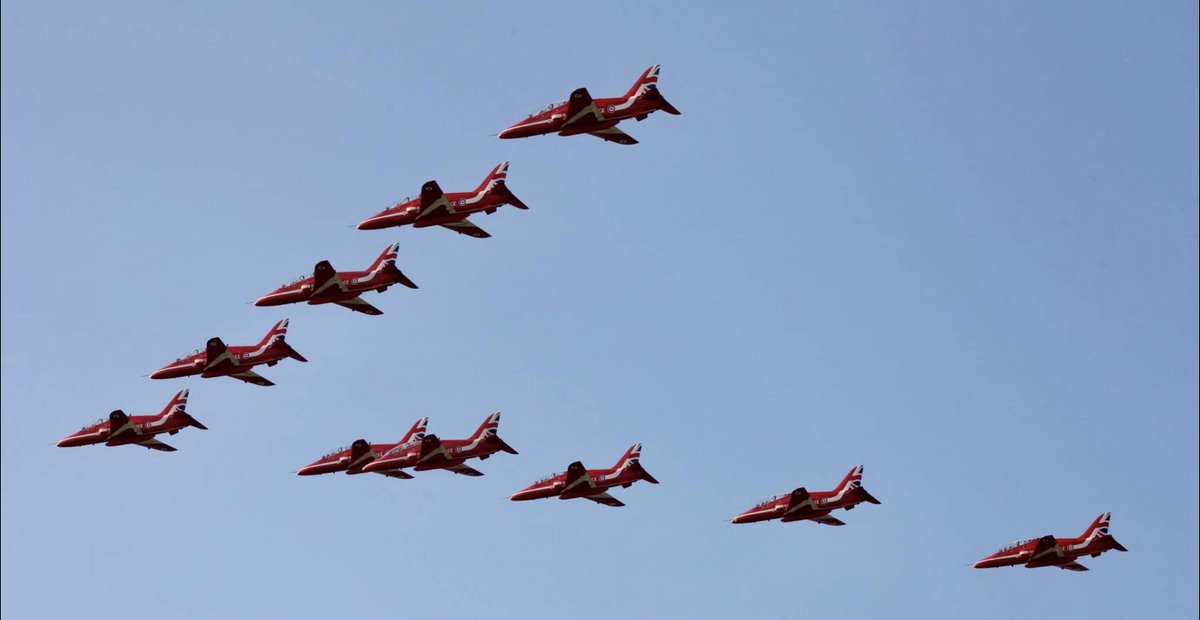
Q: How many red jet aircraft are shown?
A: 10